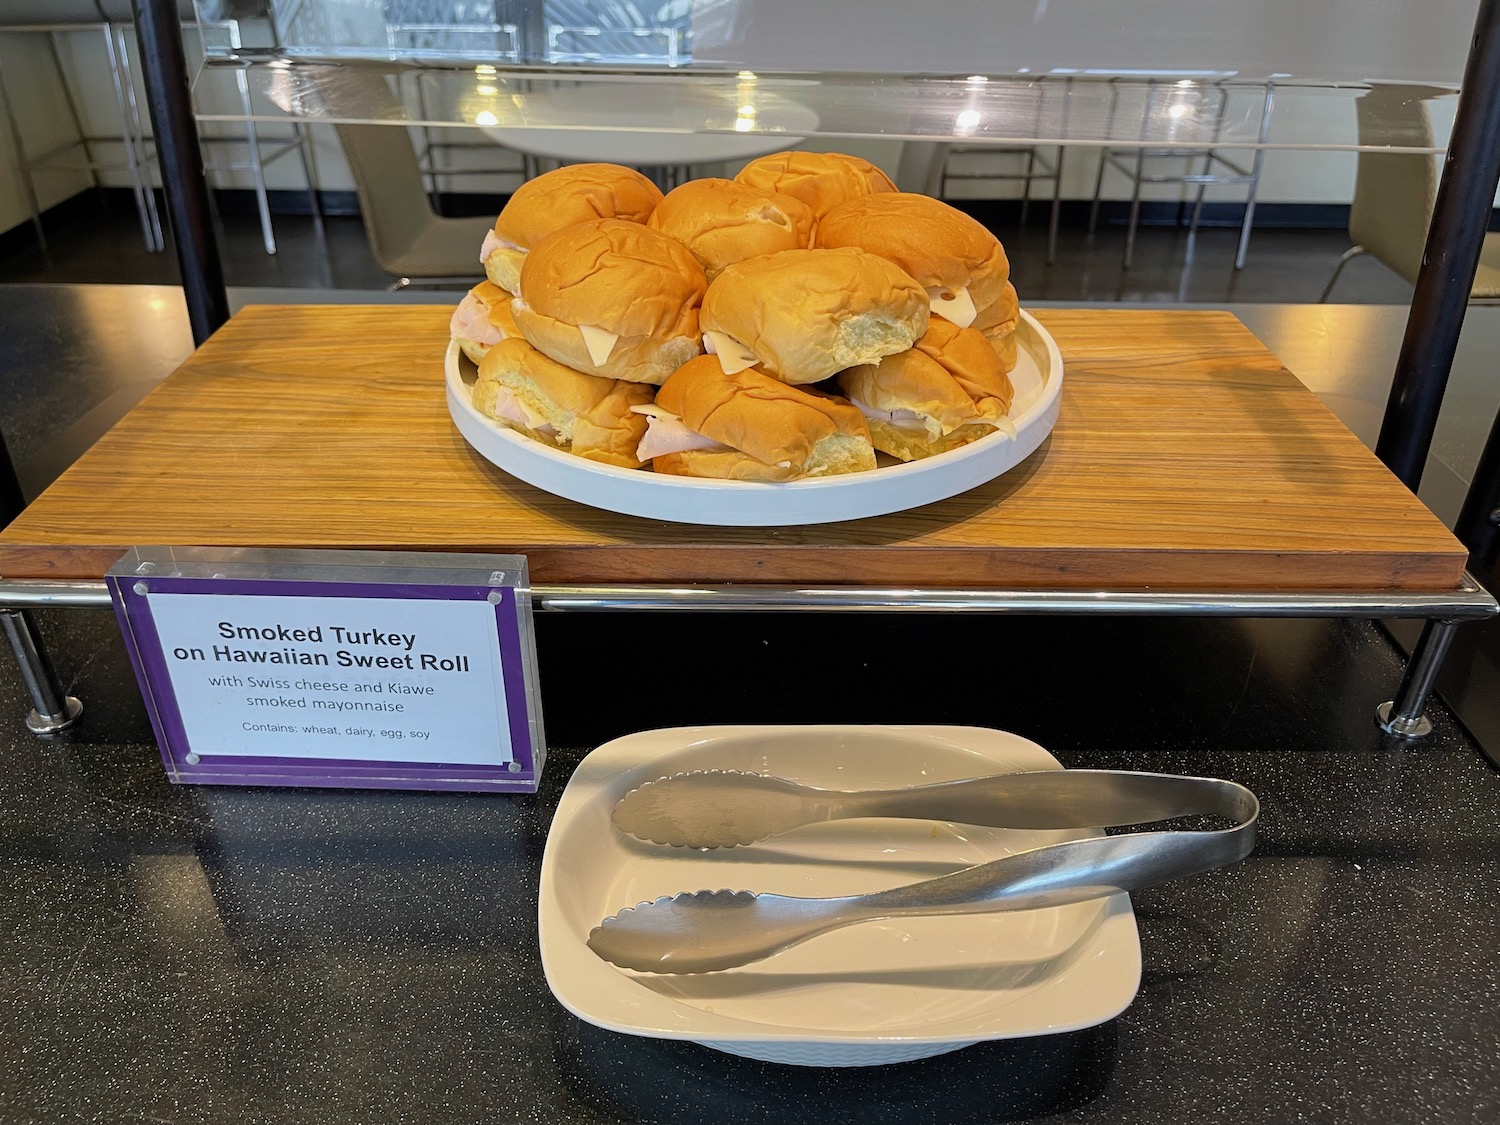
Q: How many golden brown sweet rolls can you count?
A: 11